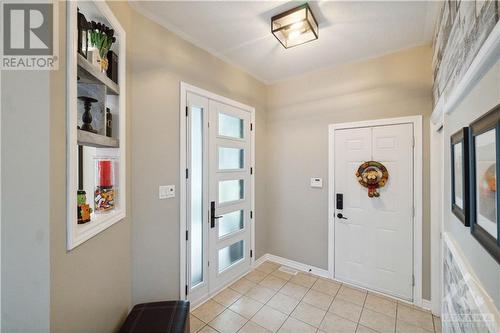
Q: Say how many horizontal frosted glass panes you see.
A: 5